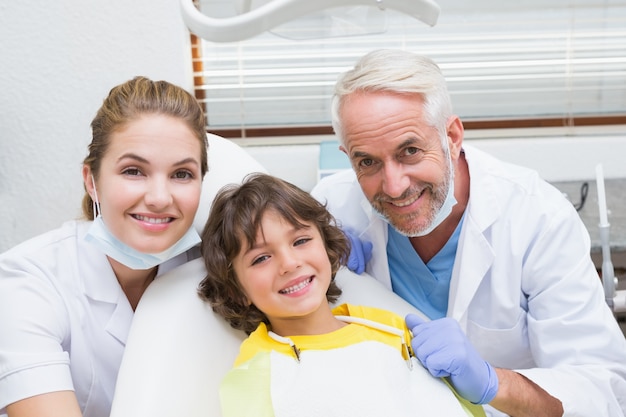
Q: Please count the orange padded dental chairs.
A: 0